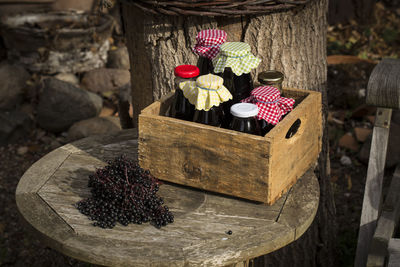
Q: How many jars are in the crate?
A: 7